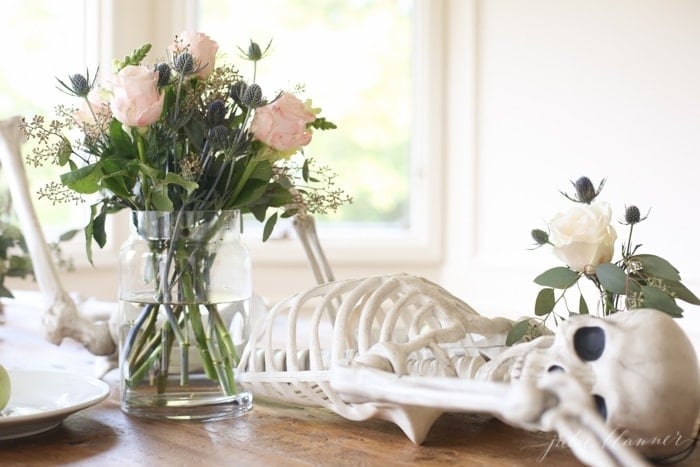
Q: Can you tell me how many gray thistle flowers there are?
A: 11